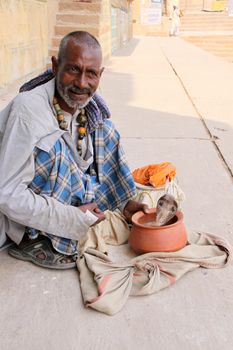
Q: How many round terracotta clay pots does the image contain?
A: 1